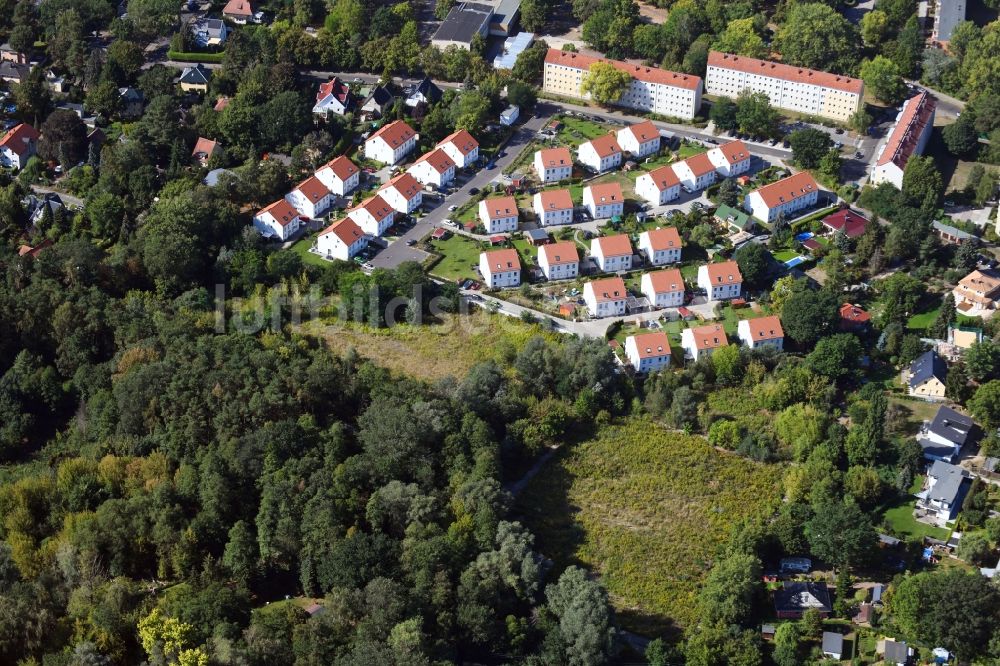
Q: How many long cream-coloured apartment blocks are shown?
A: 3